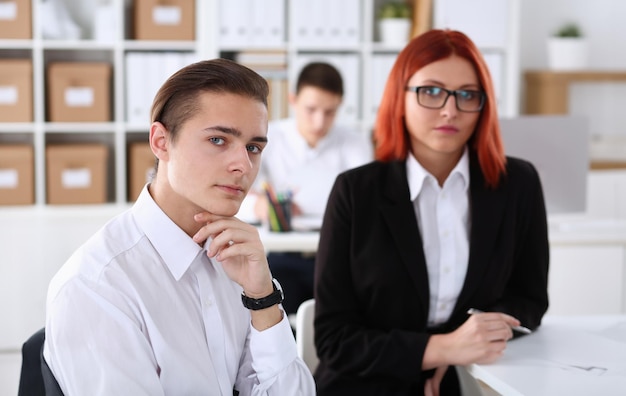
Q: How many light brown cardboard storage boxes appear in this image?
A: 7